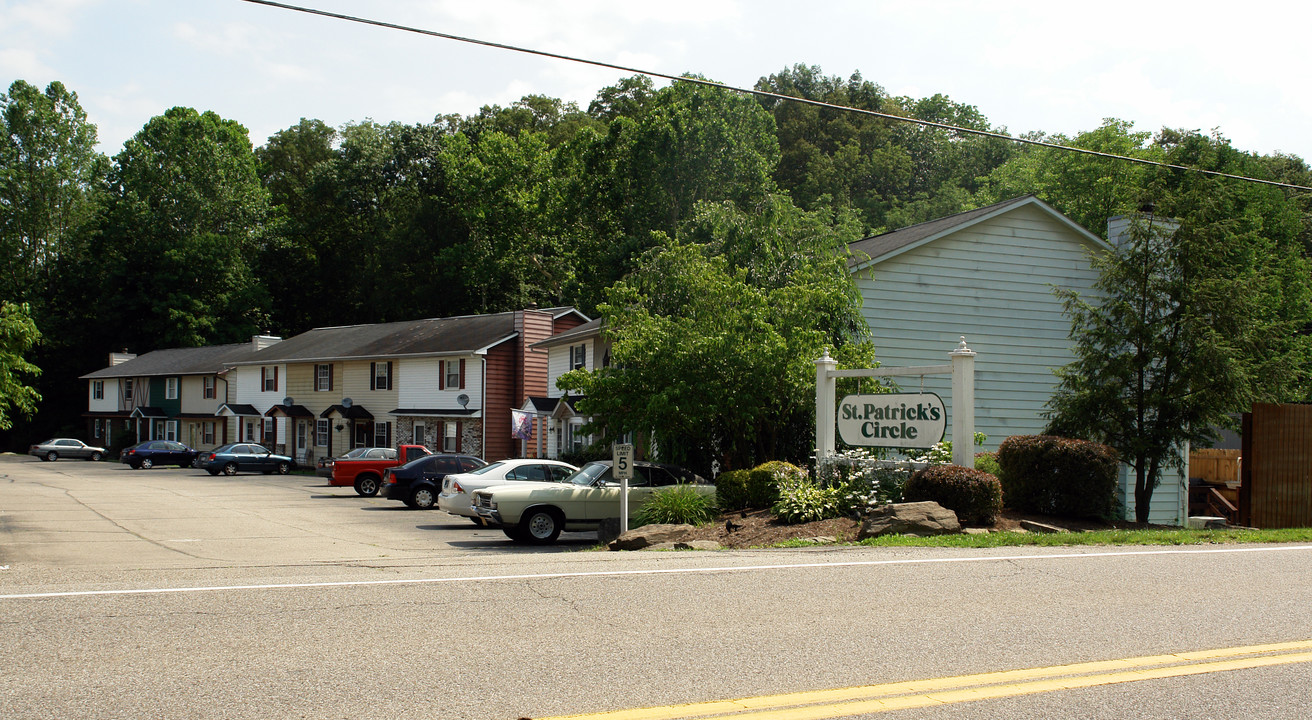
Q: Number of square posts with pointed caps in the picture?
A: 2